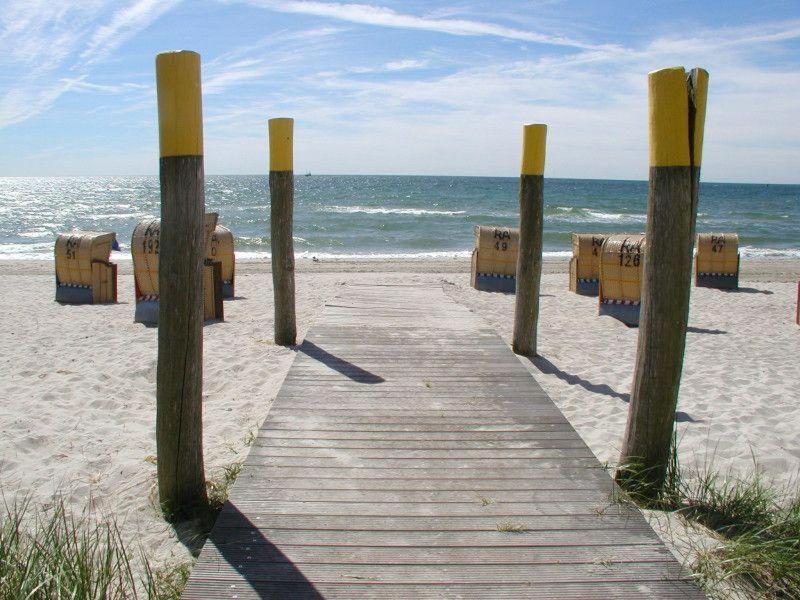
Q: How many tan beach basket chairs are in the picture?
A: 7